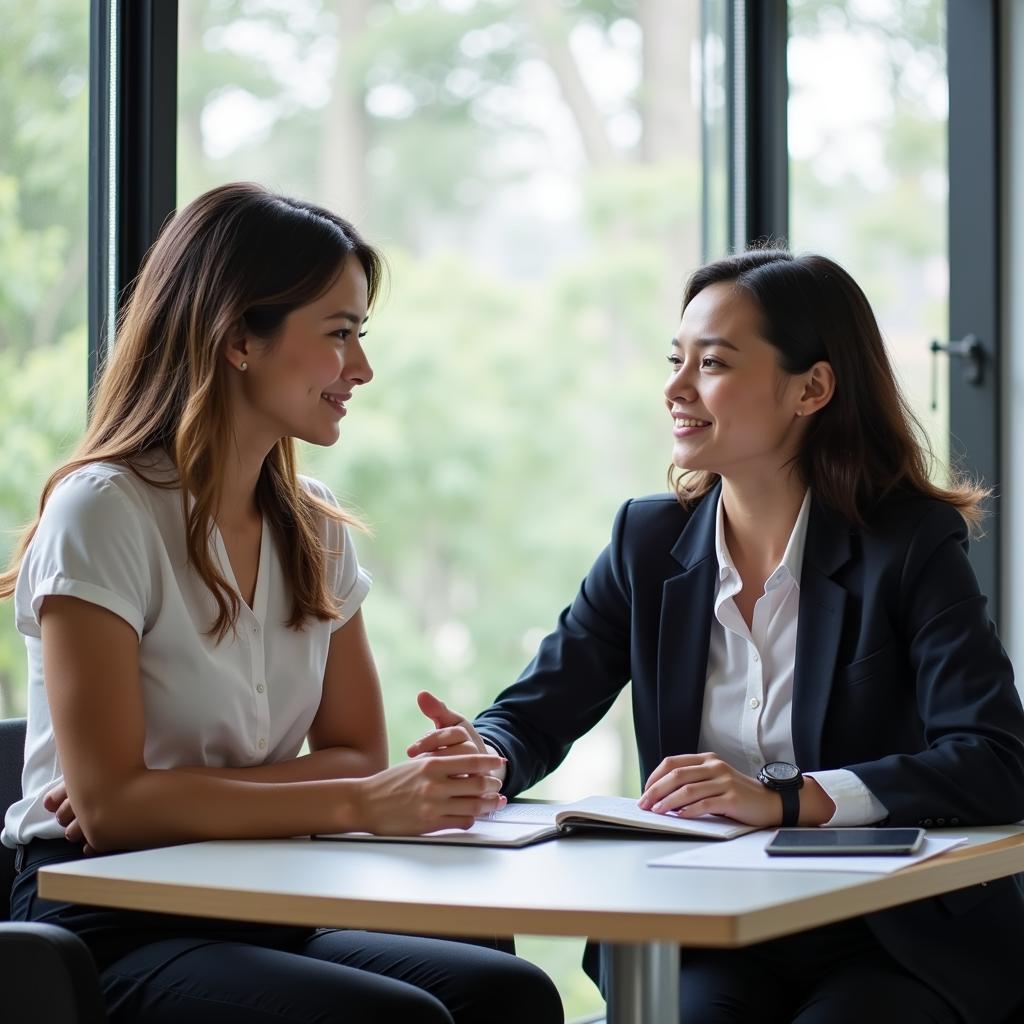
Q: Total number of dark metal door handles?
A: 1